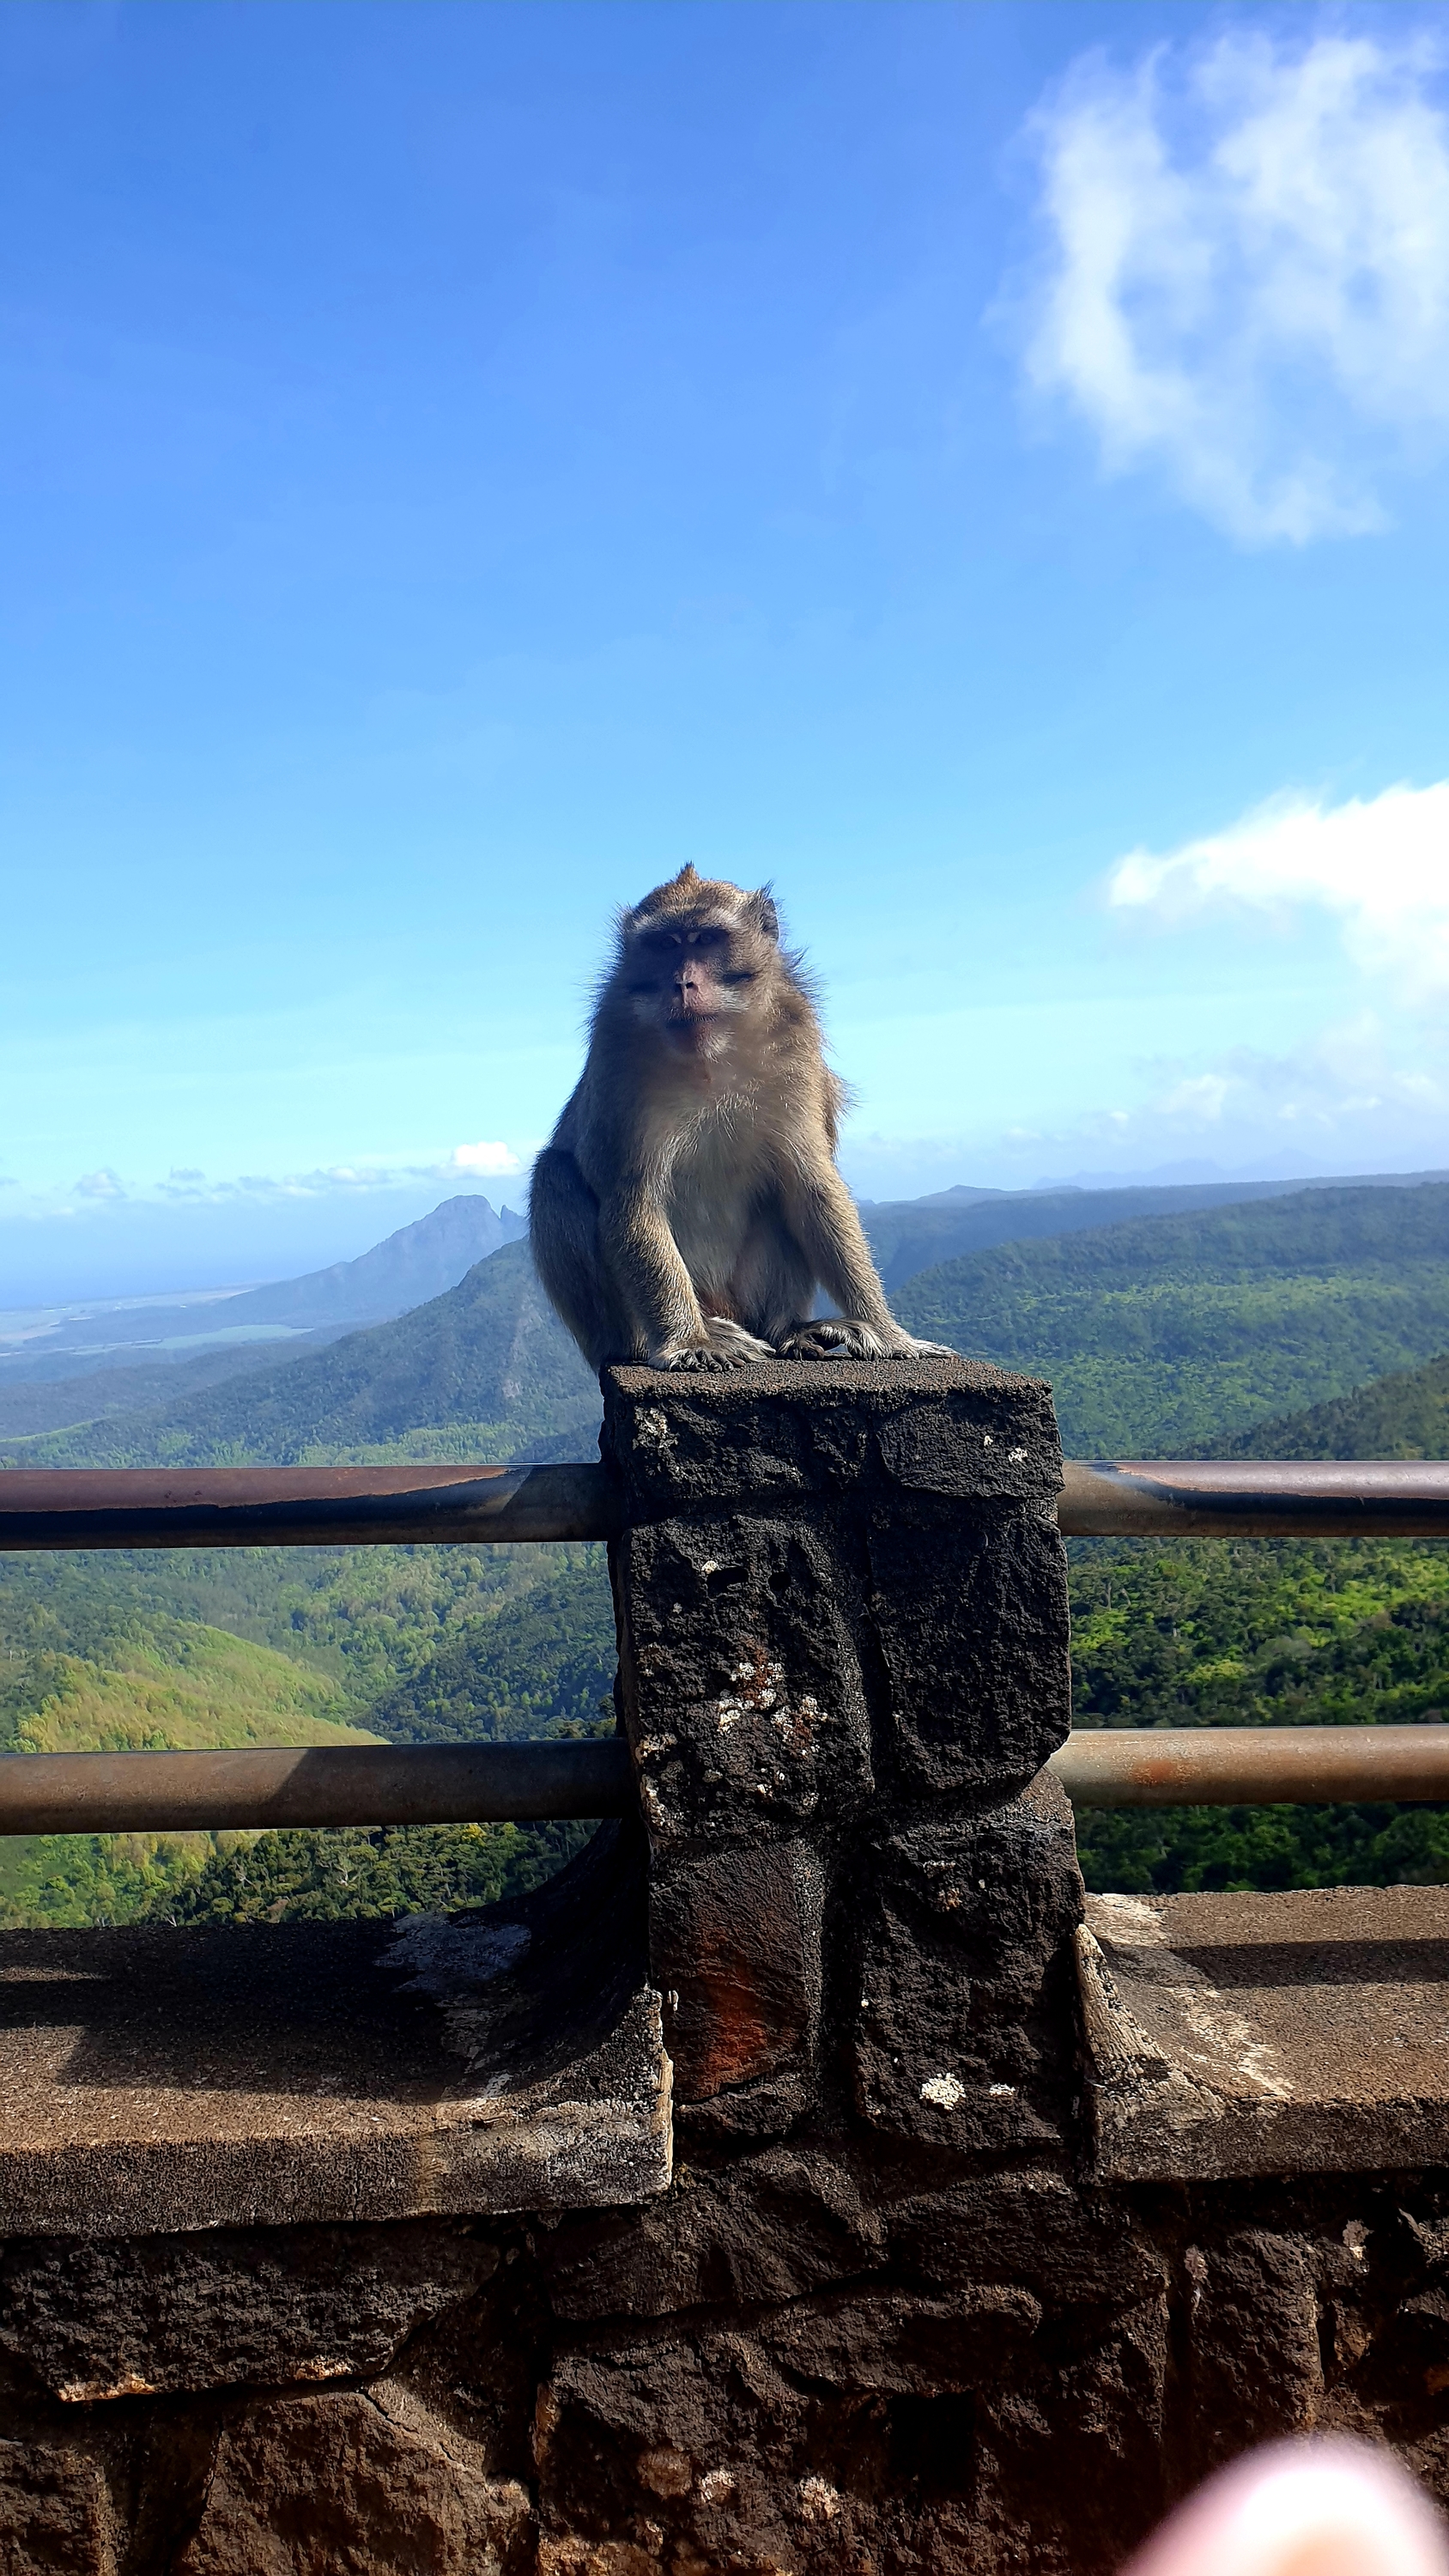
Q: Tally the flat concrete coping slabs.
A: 2